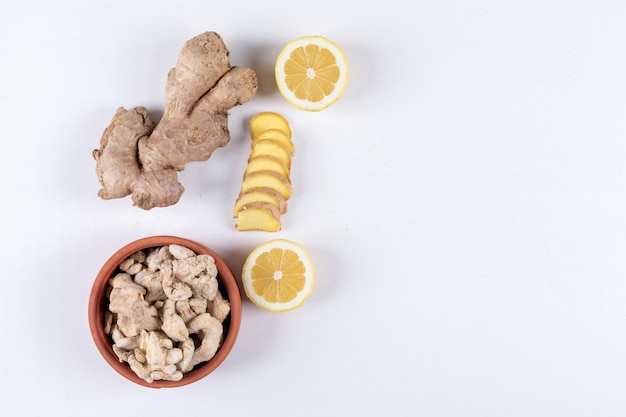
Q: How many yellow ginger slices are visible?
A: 7